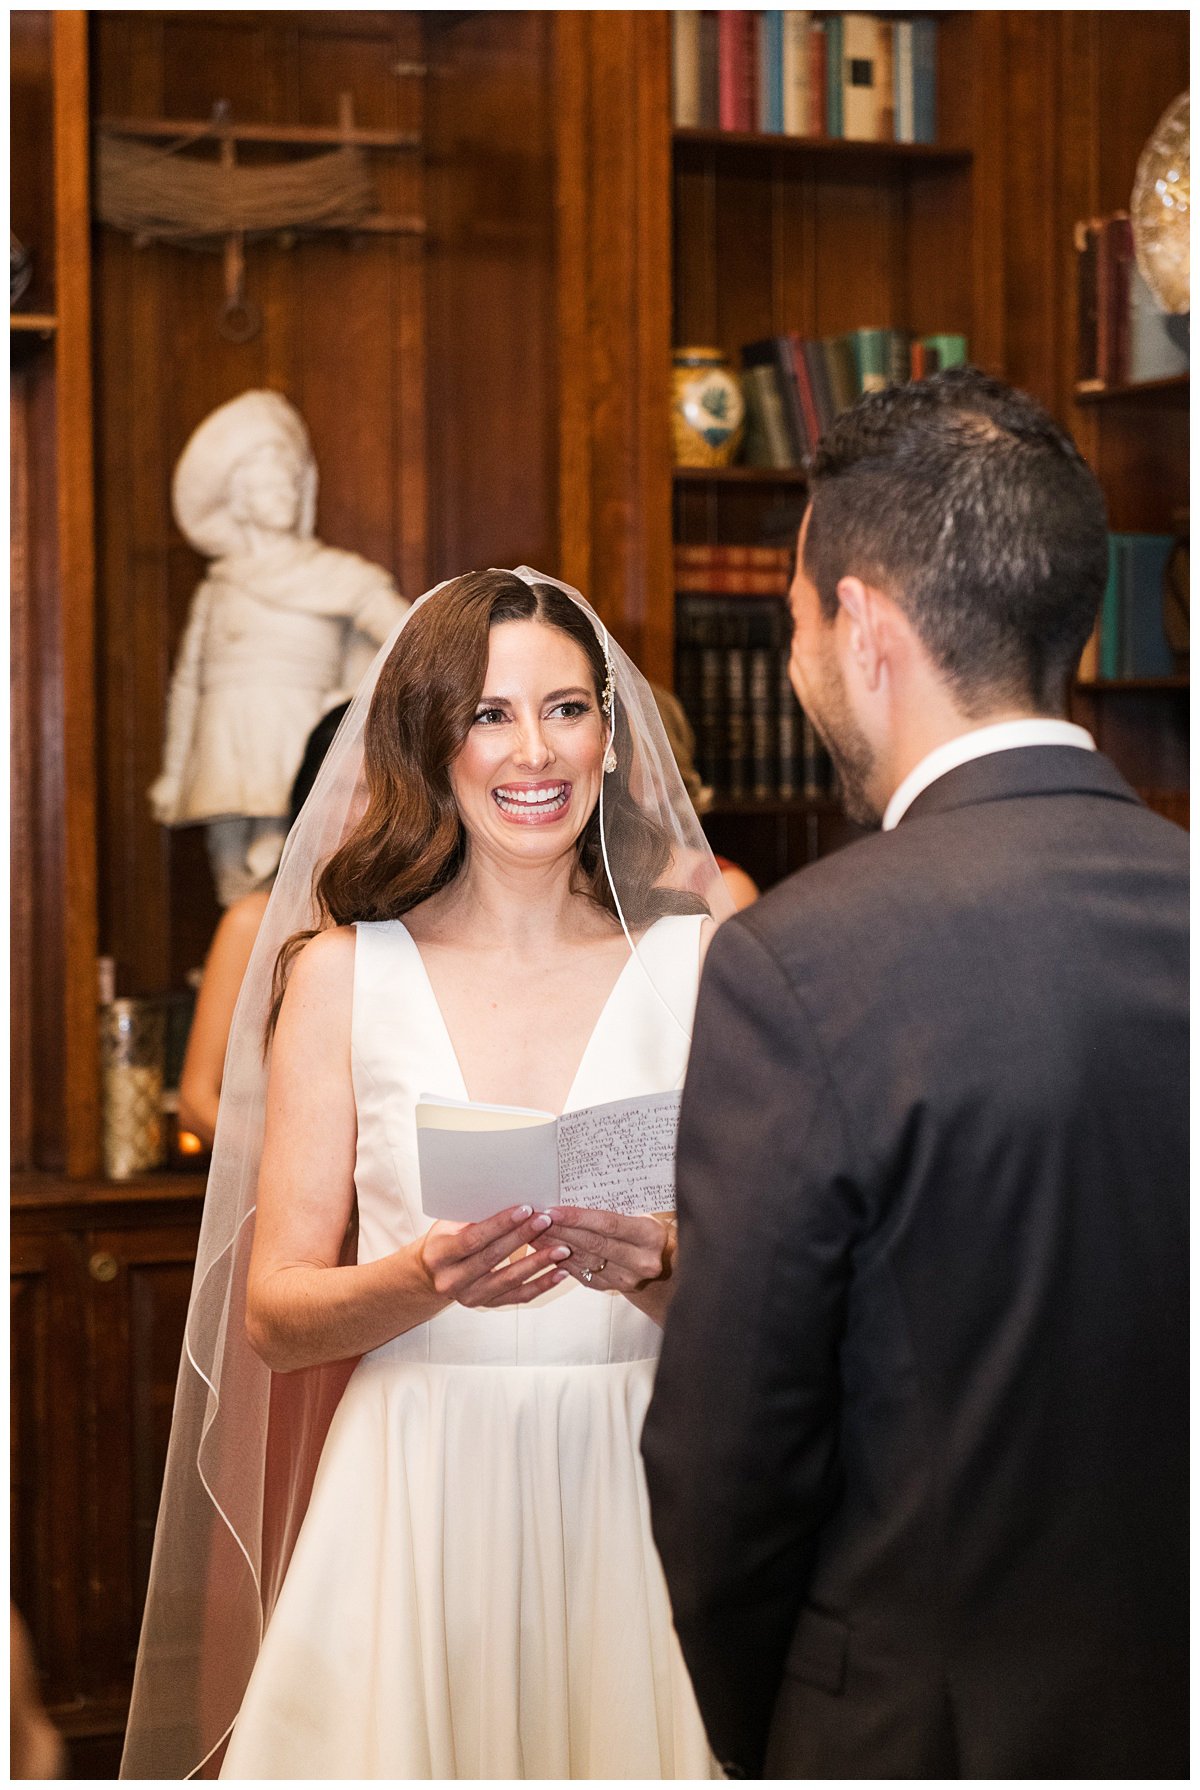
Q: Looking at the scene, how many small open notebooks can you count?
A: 1